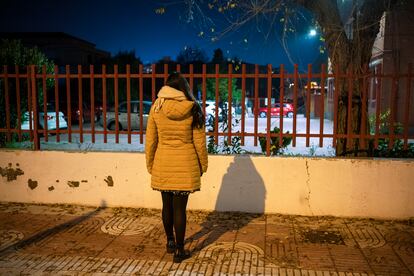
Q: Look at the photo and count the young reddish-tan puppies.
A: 0